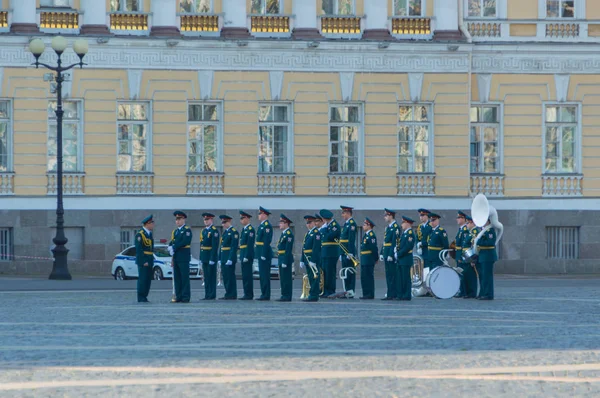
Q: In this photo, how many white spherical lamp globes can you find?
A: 3